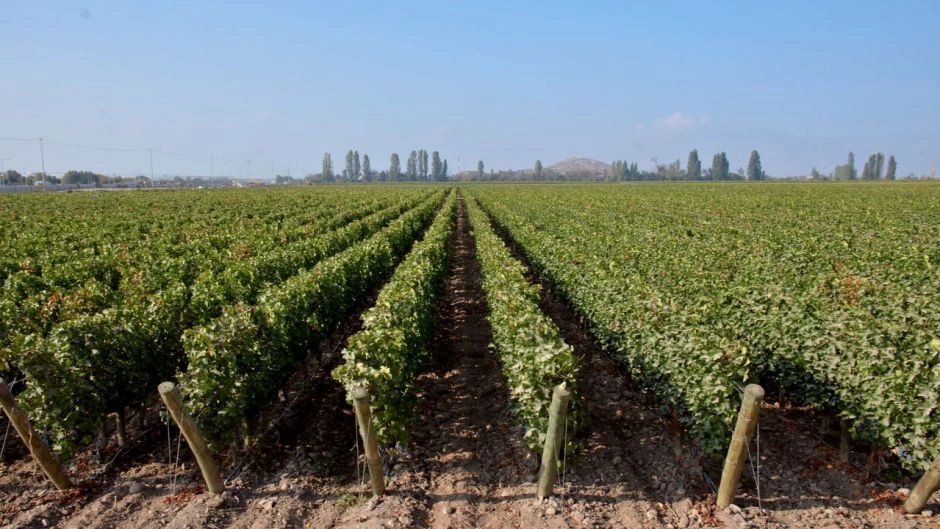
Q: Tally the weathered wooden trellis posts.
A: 6